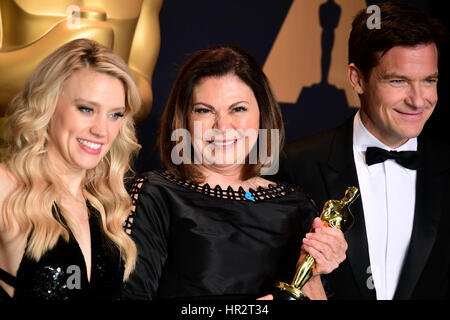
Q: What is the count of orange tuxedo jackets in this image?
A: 0